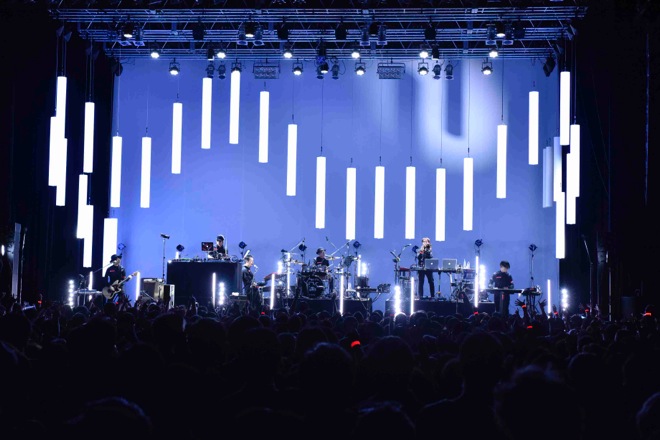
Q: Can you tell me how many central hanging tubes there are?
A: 15